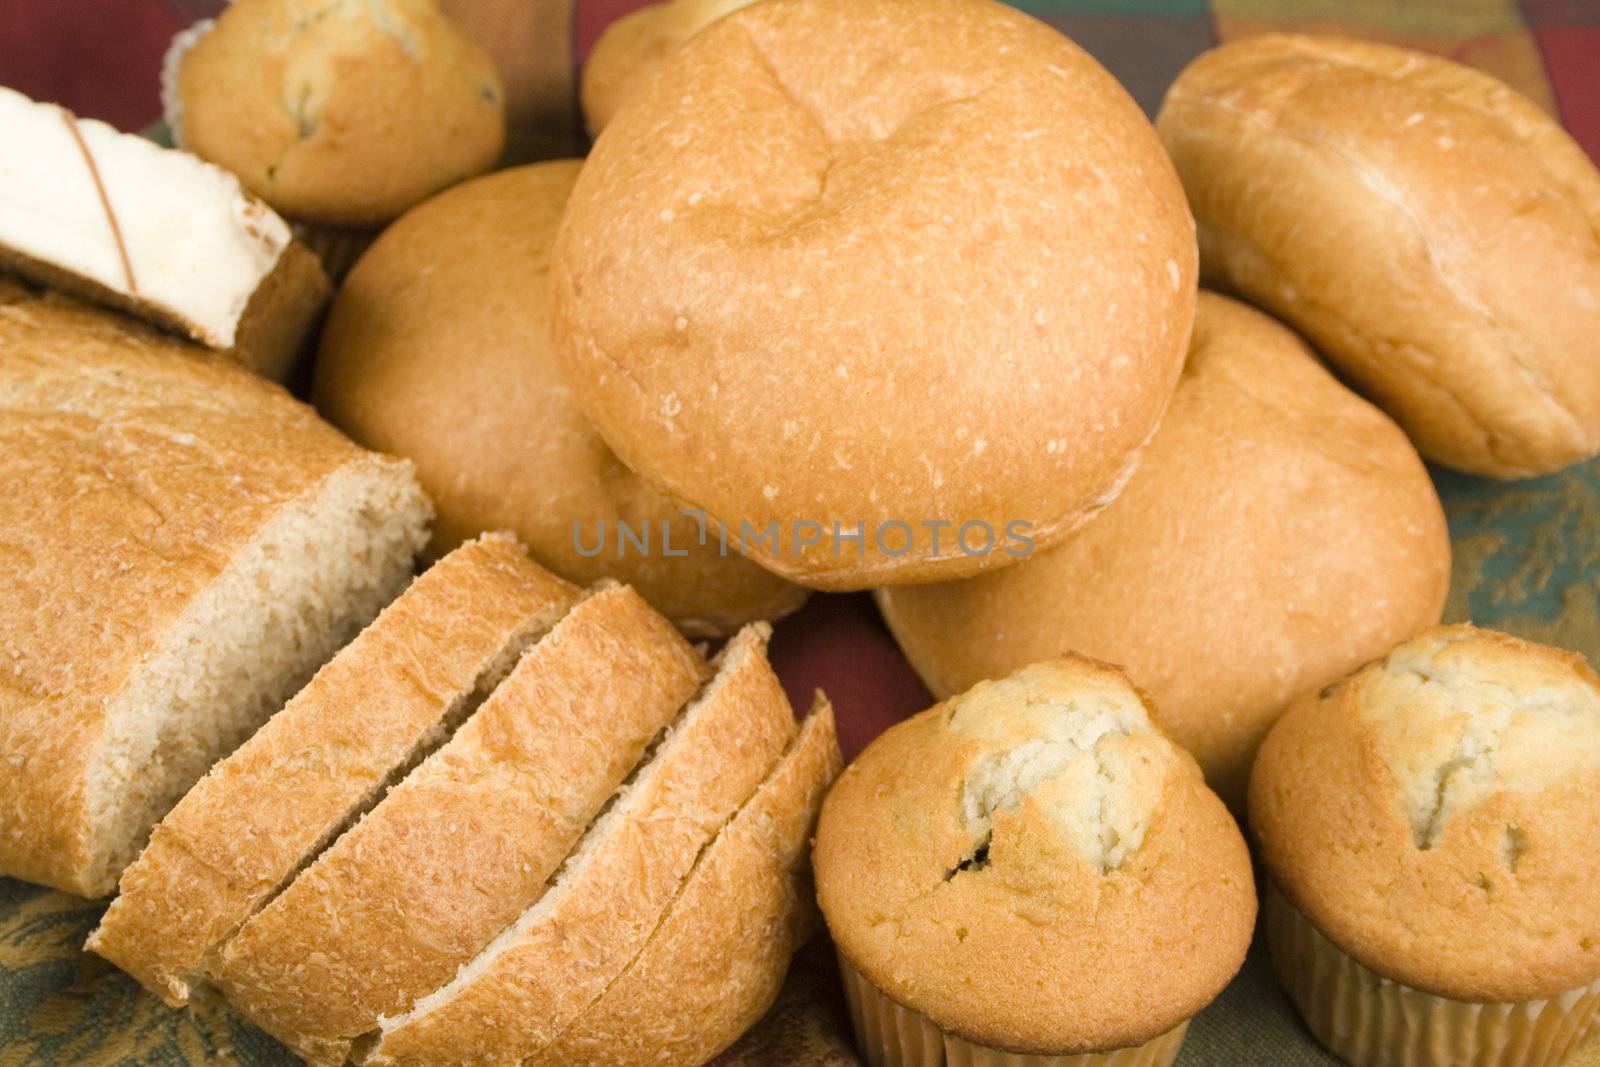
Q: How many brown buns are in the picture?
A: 4